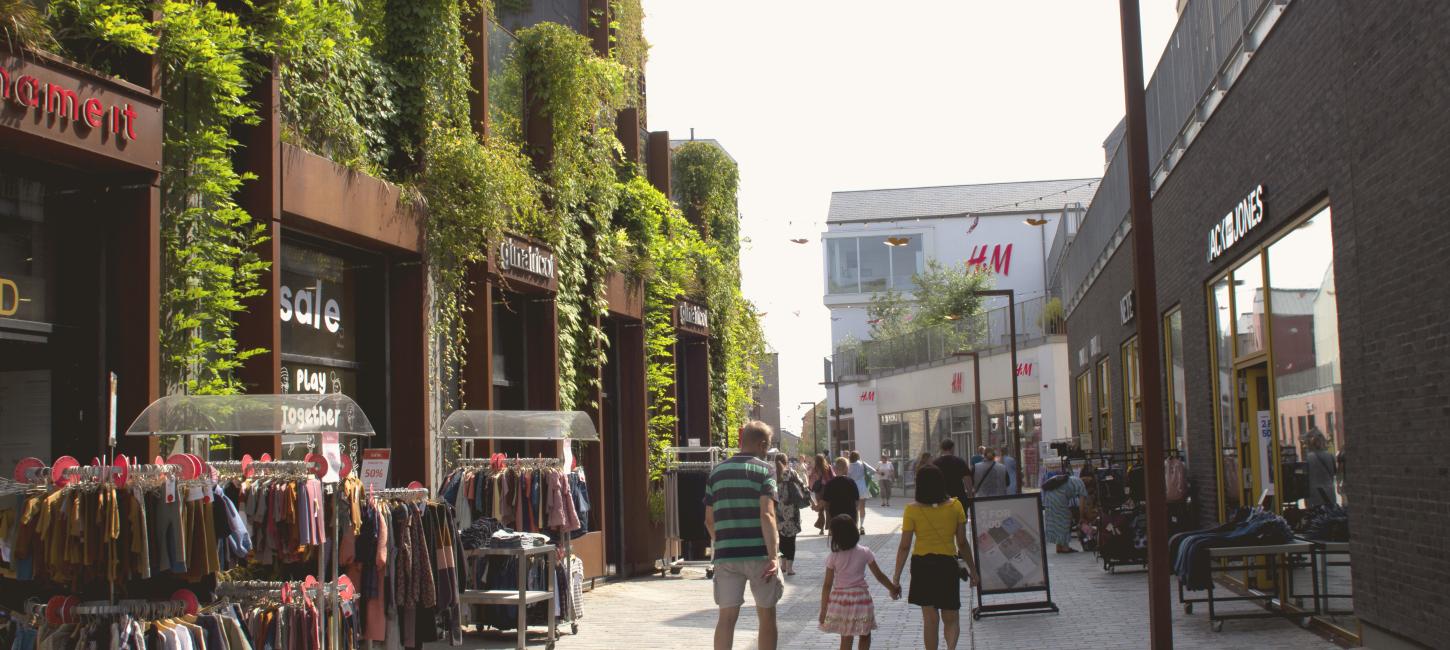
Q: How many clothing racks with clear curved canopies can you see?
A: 2